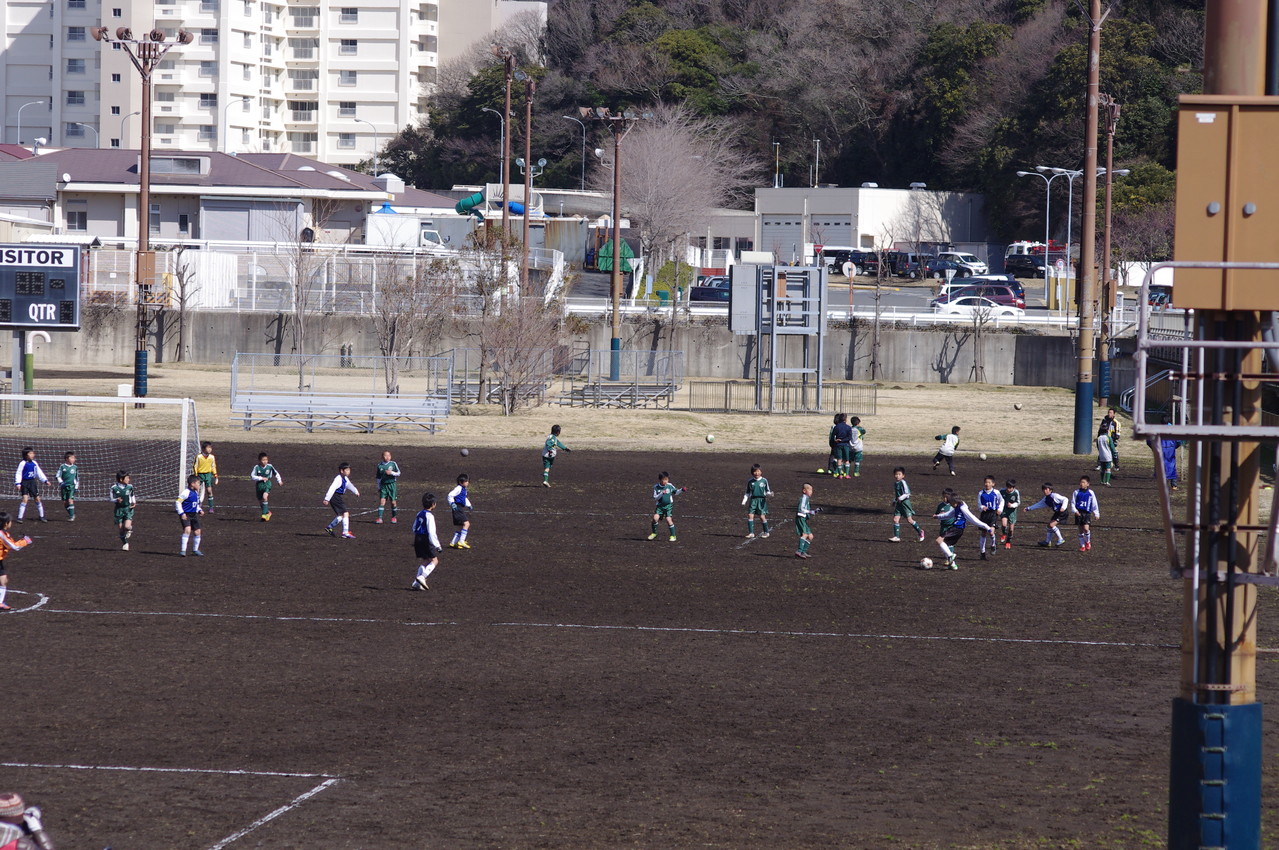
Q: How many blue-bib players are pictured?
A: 9